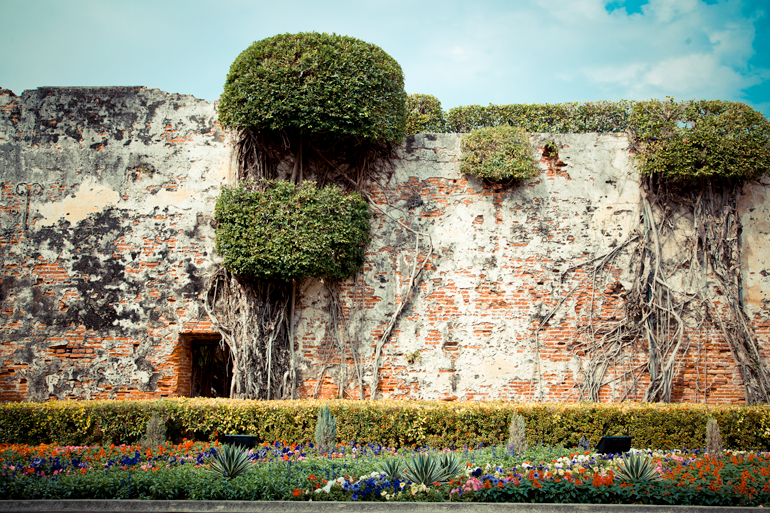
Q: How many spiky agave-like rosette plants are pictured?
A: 5